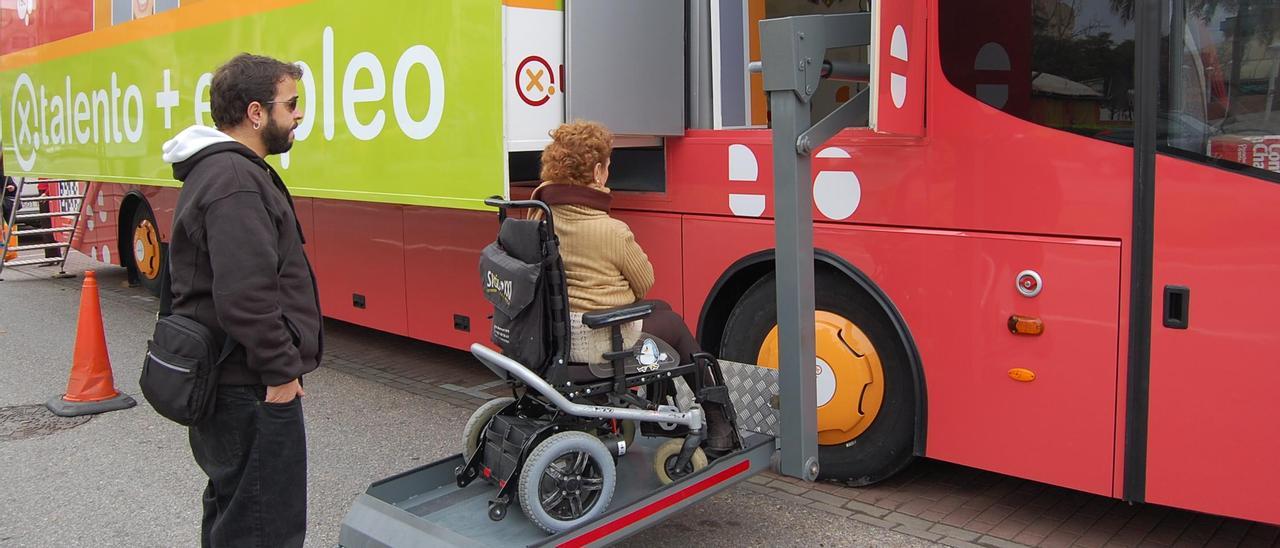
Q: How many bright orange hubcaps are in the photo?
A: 2